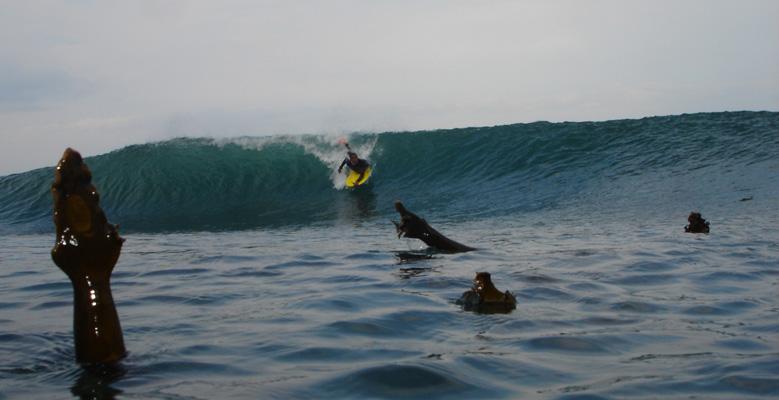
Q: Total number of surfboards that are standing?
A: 0